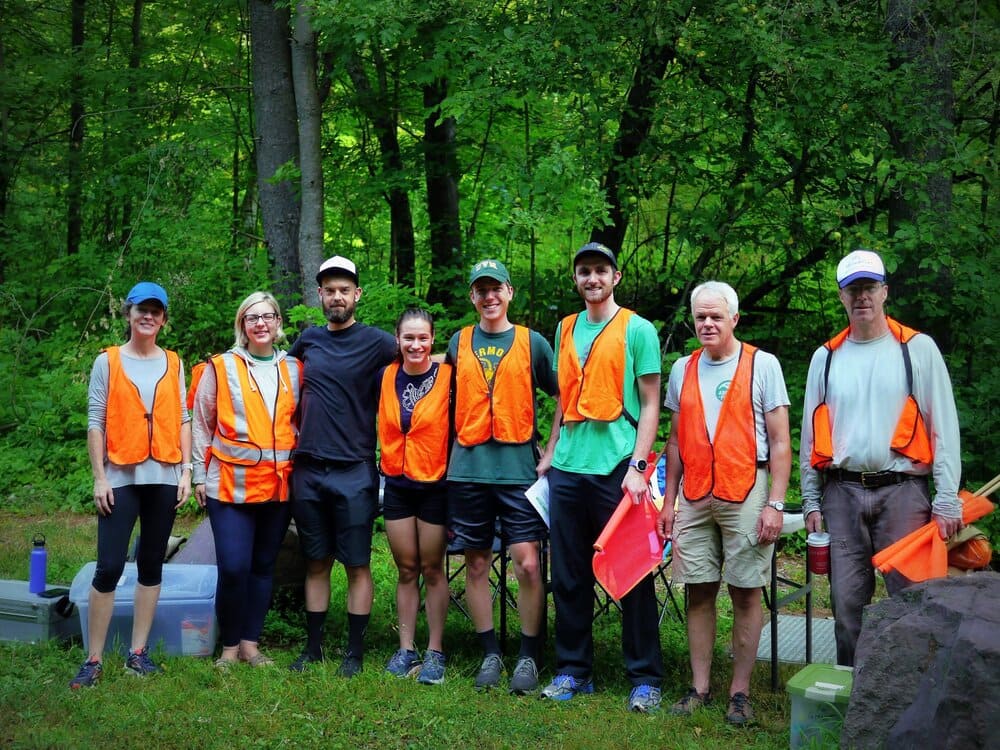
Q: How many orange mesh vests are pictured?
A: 7